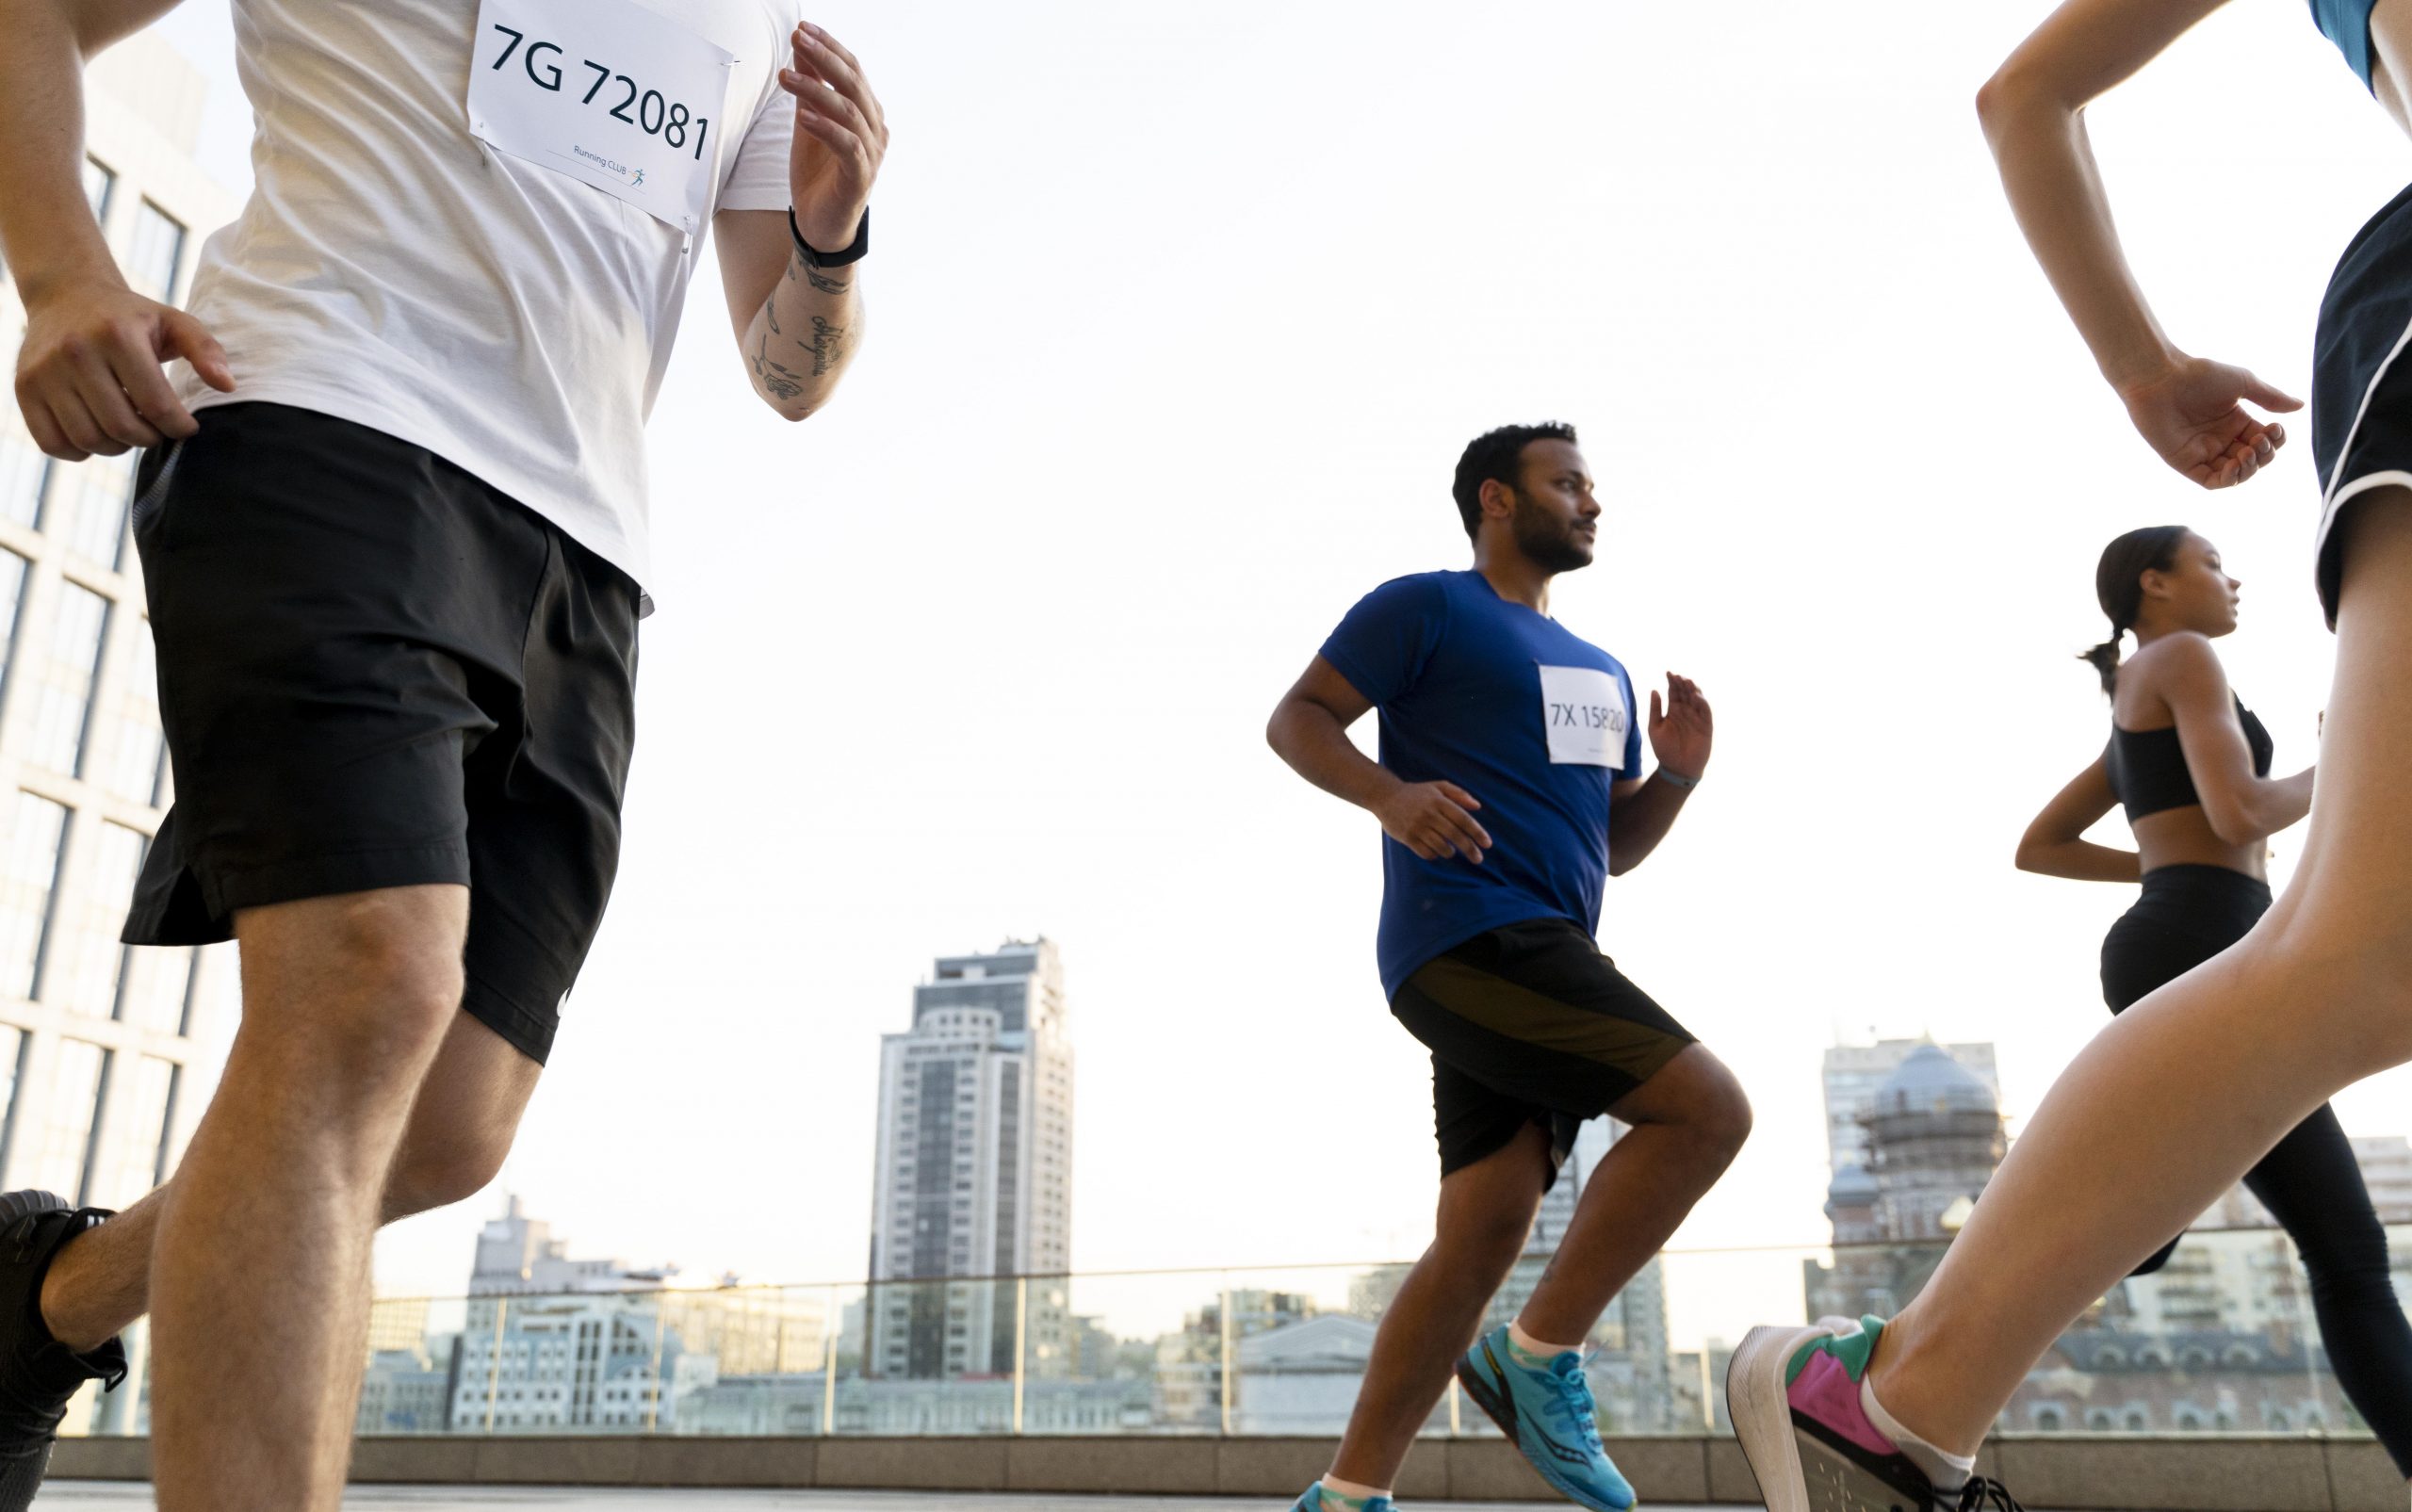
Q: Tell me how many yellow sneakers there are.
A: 0